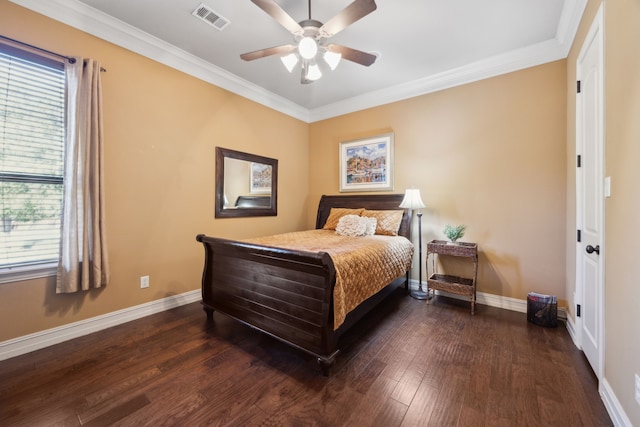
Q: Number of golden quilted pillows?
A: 2